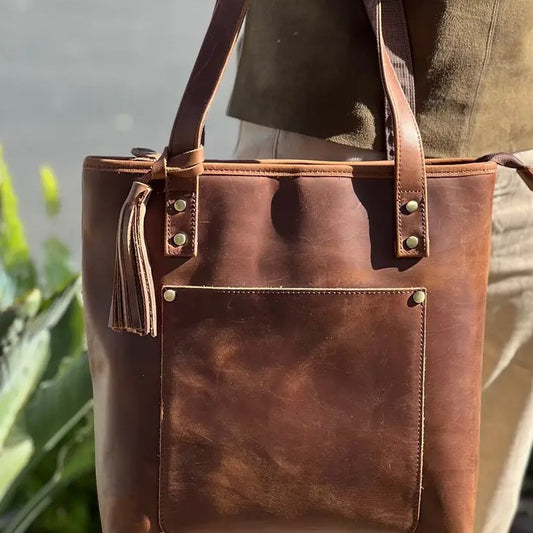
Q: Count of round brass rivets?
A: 6